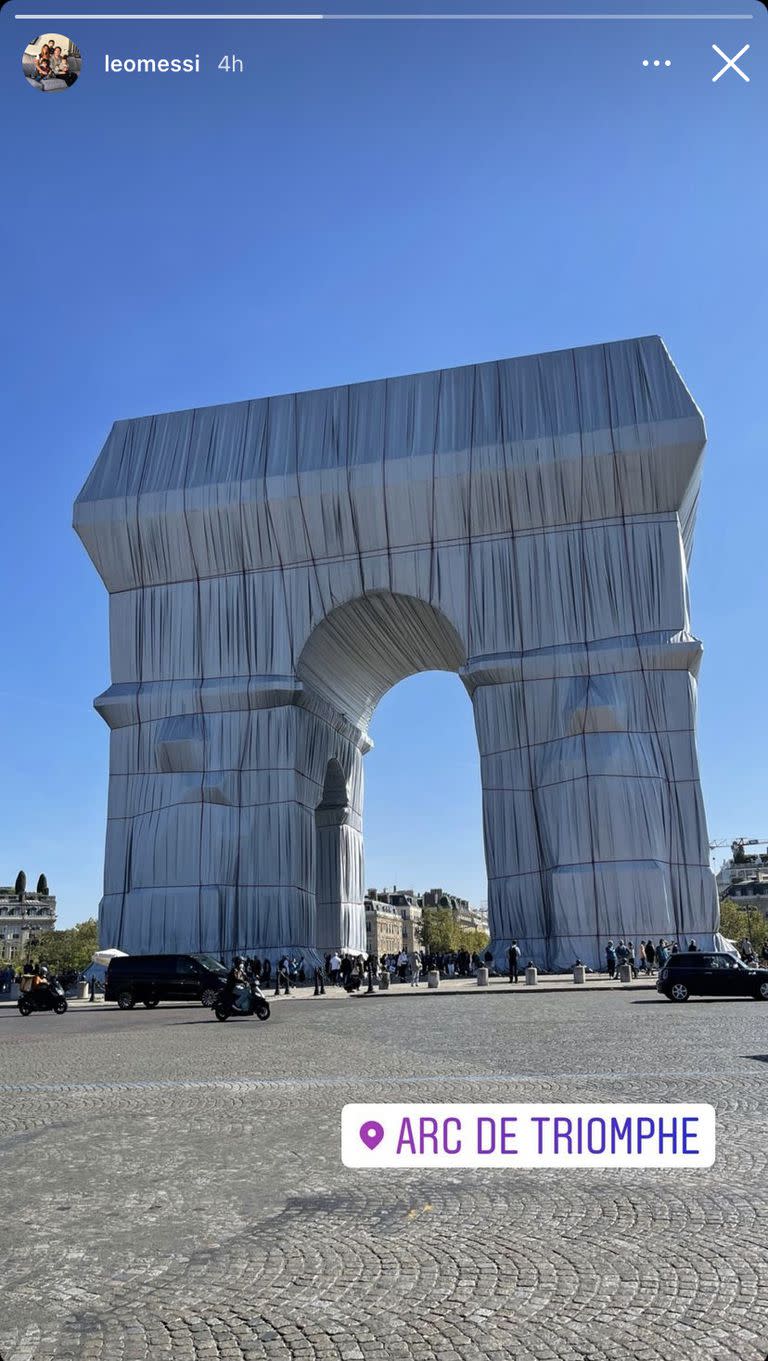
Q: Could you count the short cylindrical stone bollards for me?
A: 7